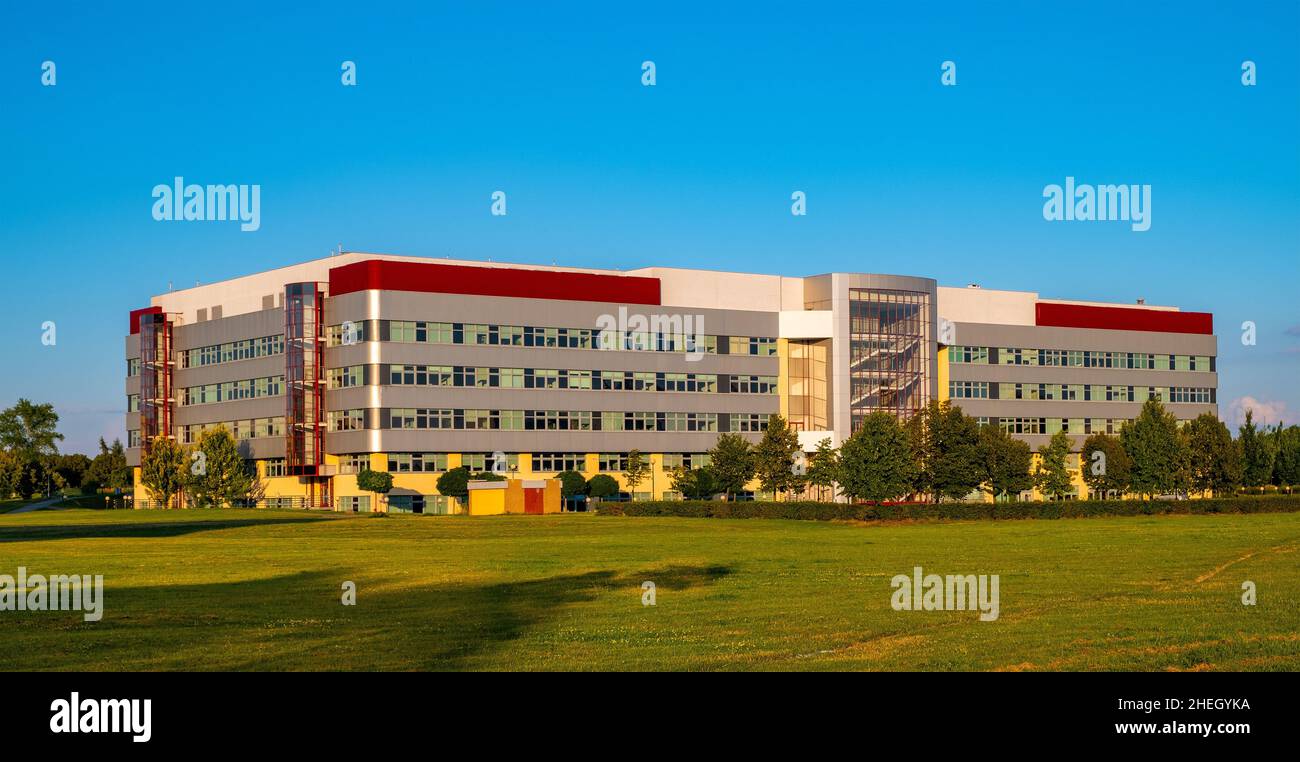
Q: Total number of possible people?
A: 0